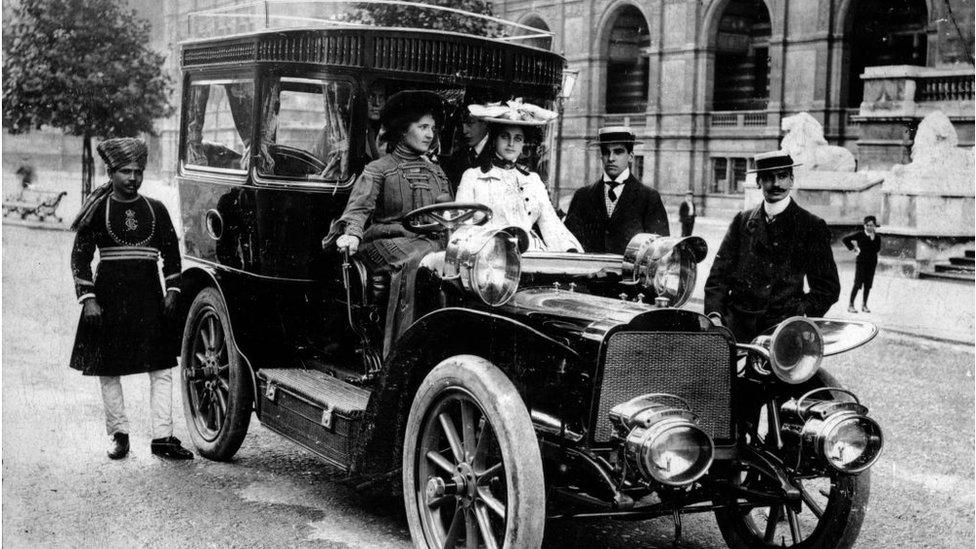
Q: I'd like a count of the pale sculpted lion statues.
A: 2